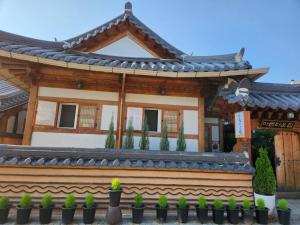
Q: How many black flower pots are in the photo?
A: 15